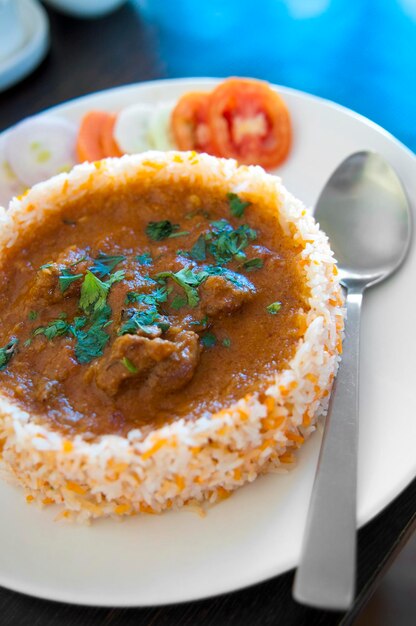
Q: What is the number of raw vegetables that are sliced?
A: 4